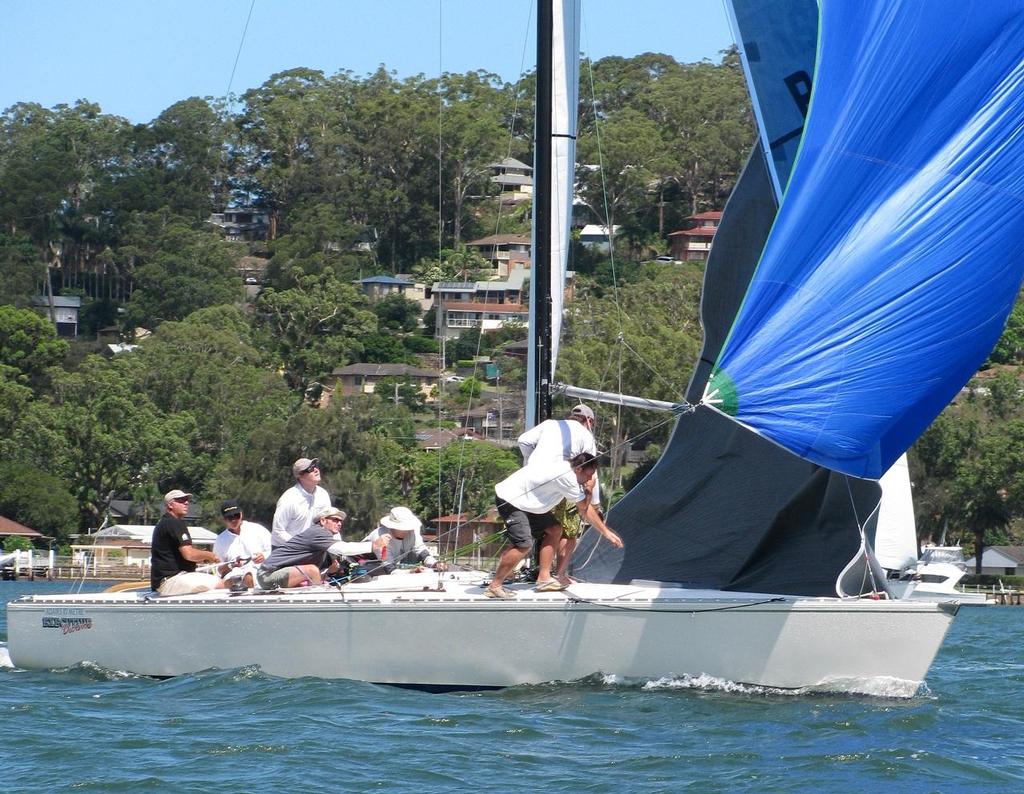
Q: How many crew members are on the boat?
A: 7